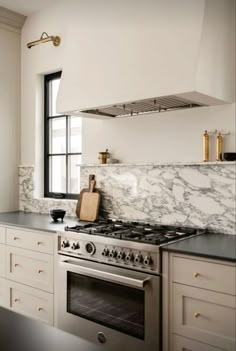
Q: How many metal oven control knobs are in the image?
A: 8